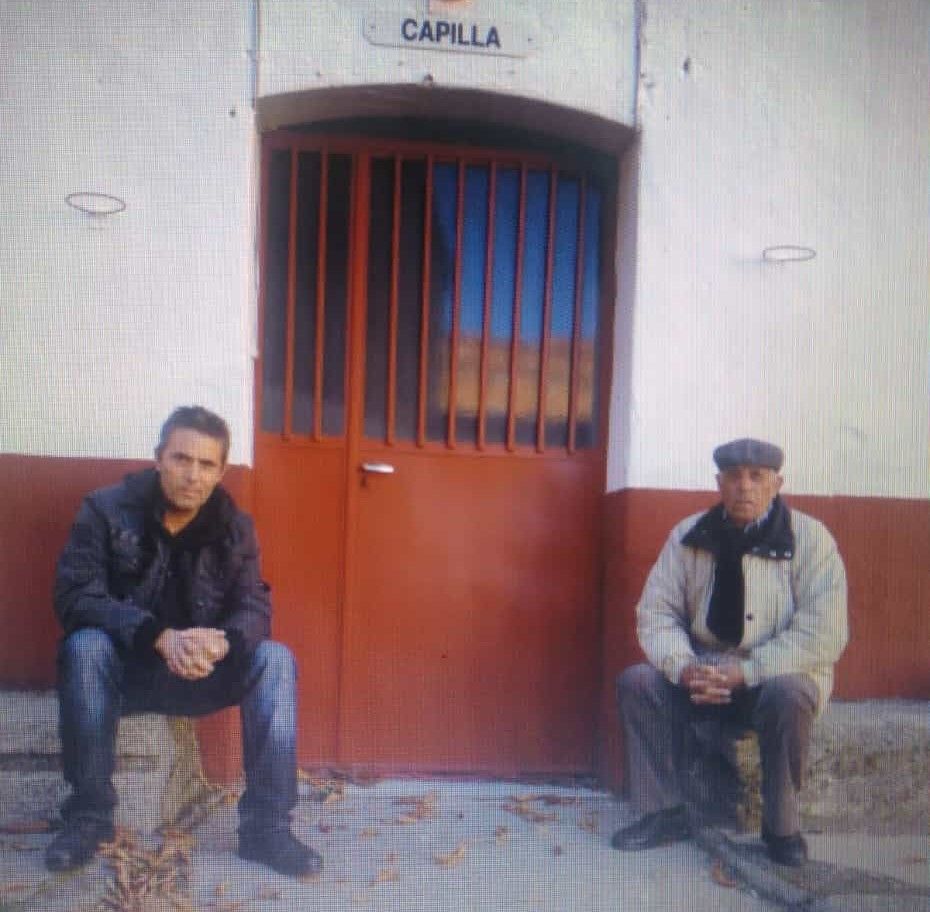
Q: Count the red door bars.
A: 9